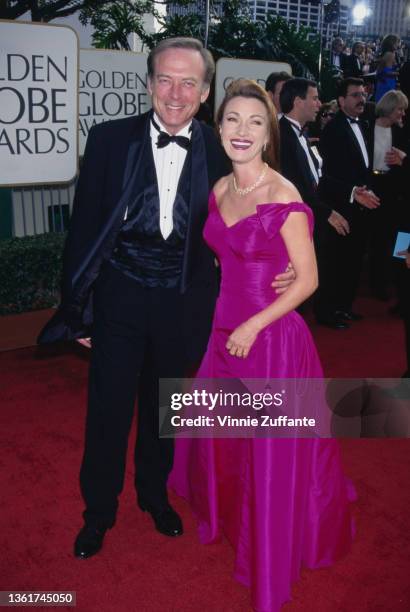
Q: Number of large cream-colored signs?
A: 3